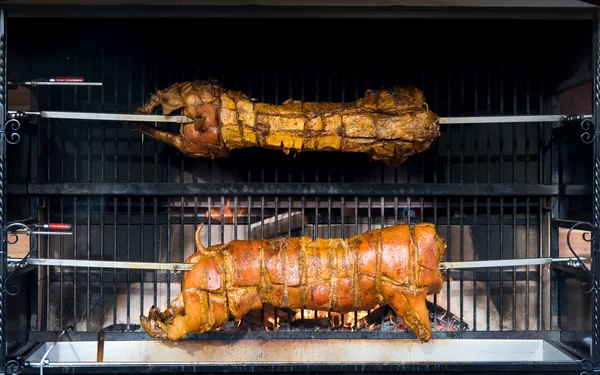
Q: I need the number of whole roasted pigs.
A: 2